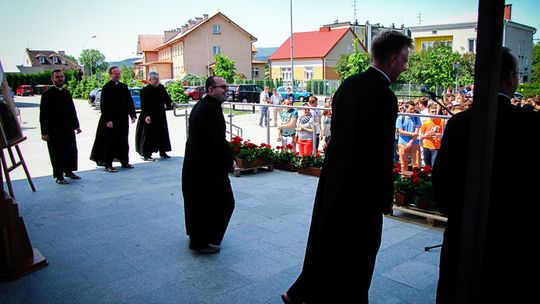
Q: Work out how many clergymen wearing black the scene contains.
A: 6